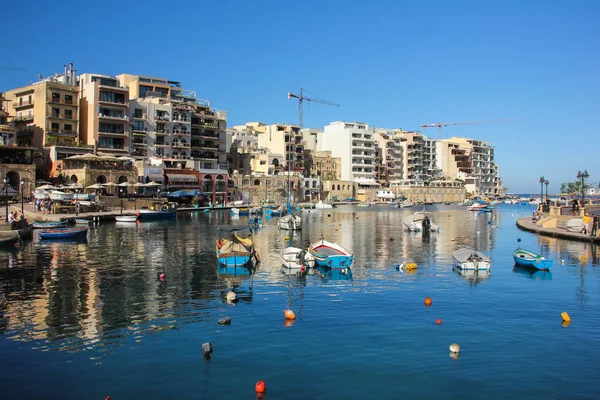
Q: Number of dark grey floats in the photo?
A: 2